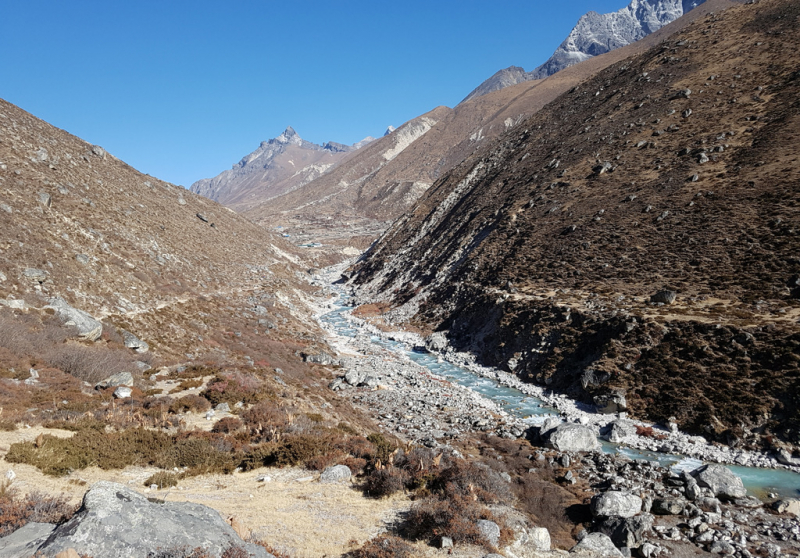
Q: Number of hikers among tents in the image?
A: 0